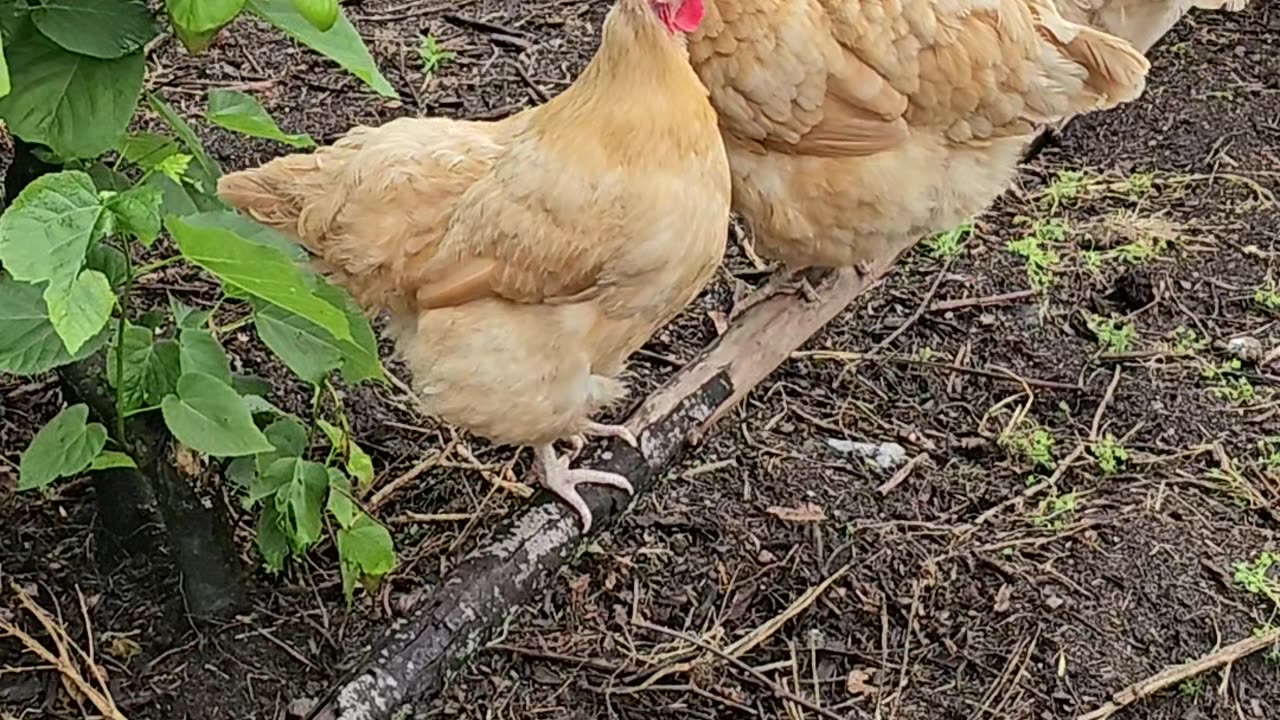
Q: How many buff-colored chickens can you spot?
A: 3